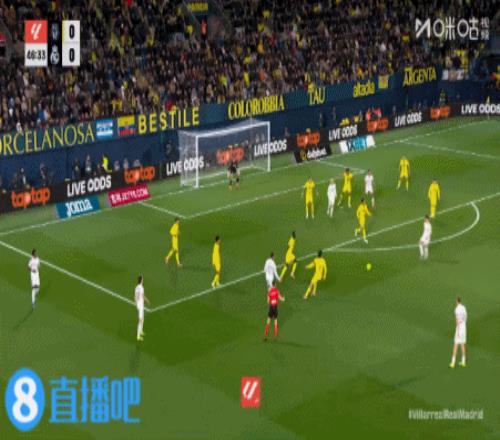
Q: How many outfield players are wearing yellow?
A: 9